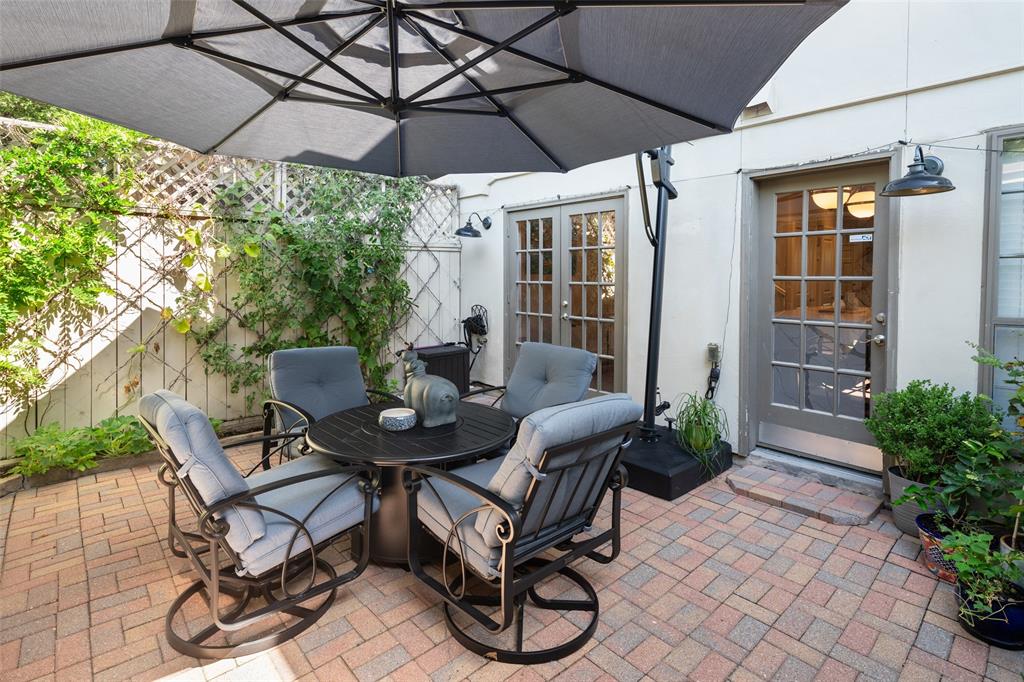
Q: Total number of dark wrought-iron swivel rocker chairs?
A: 4